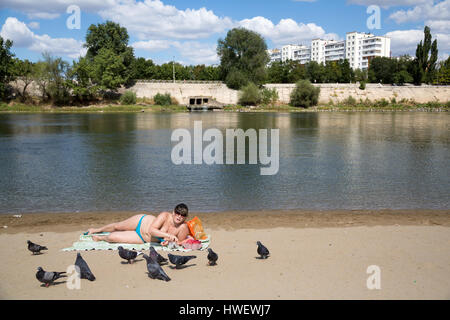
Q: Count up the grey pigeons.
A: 9